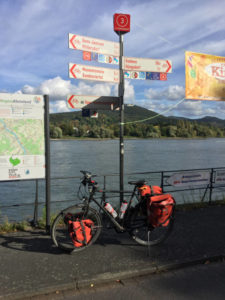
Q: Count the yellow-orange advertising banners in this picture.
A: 1